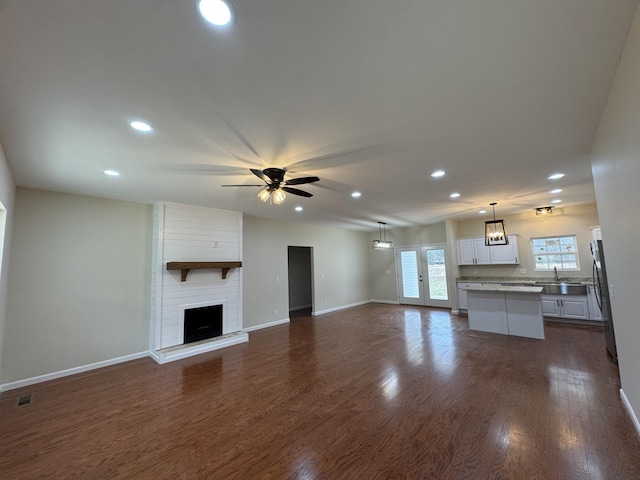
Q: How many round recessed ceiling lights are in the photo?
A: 11